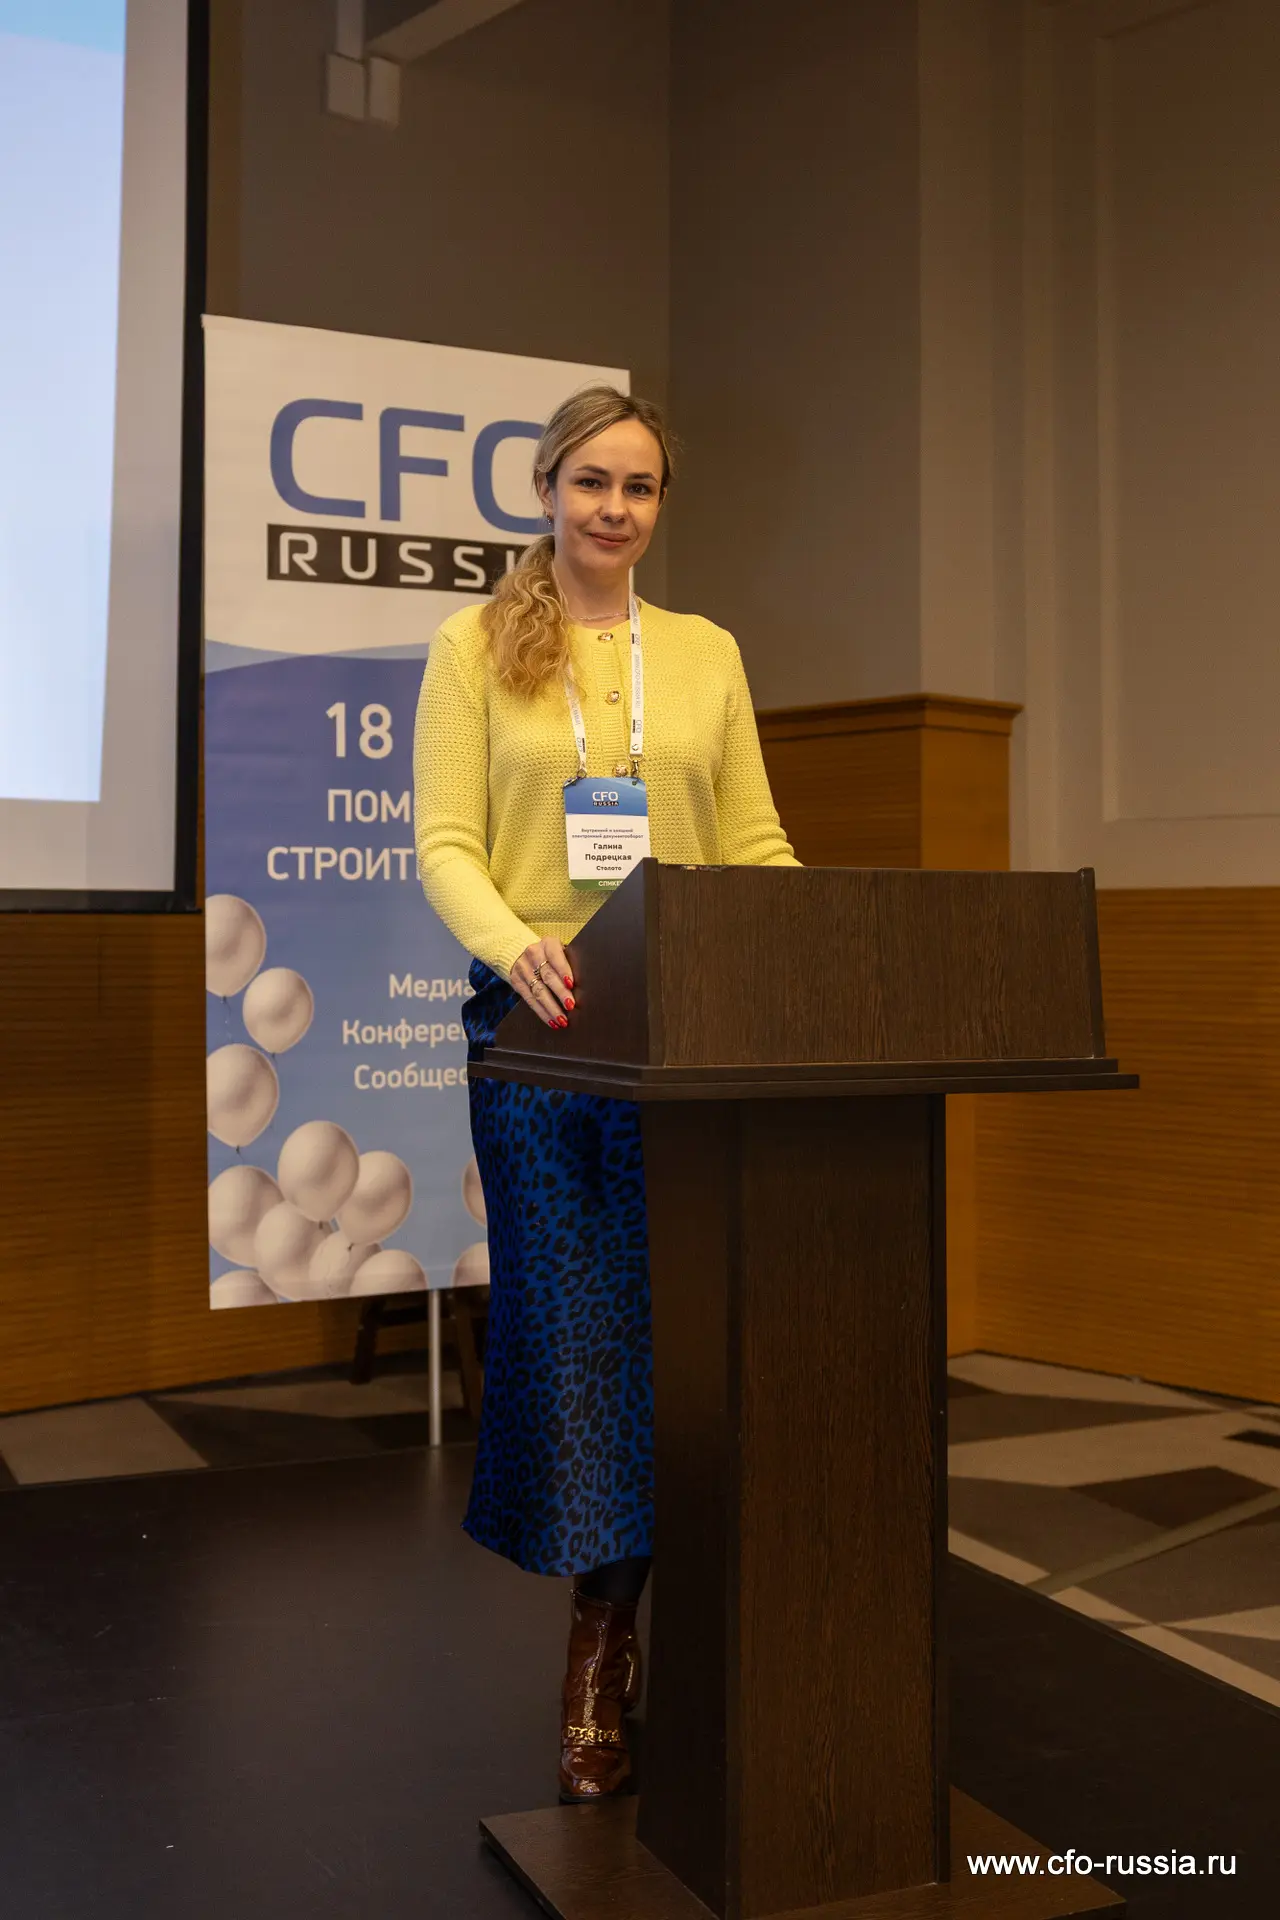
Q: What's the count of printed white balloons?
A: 12